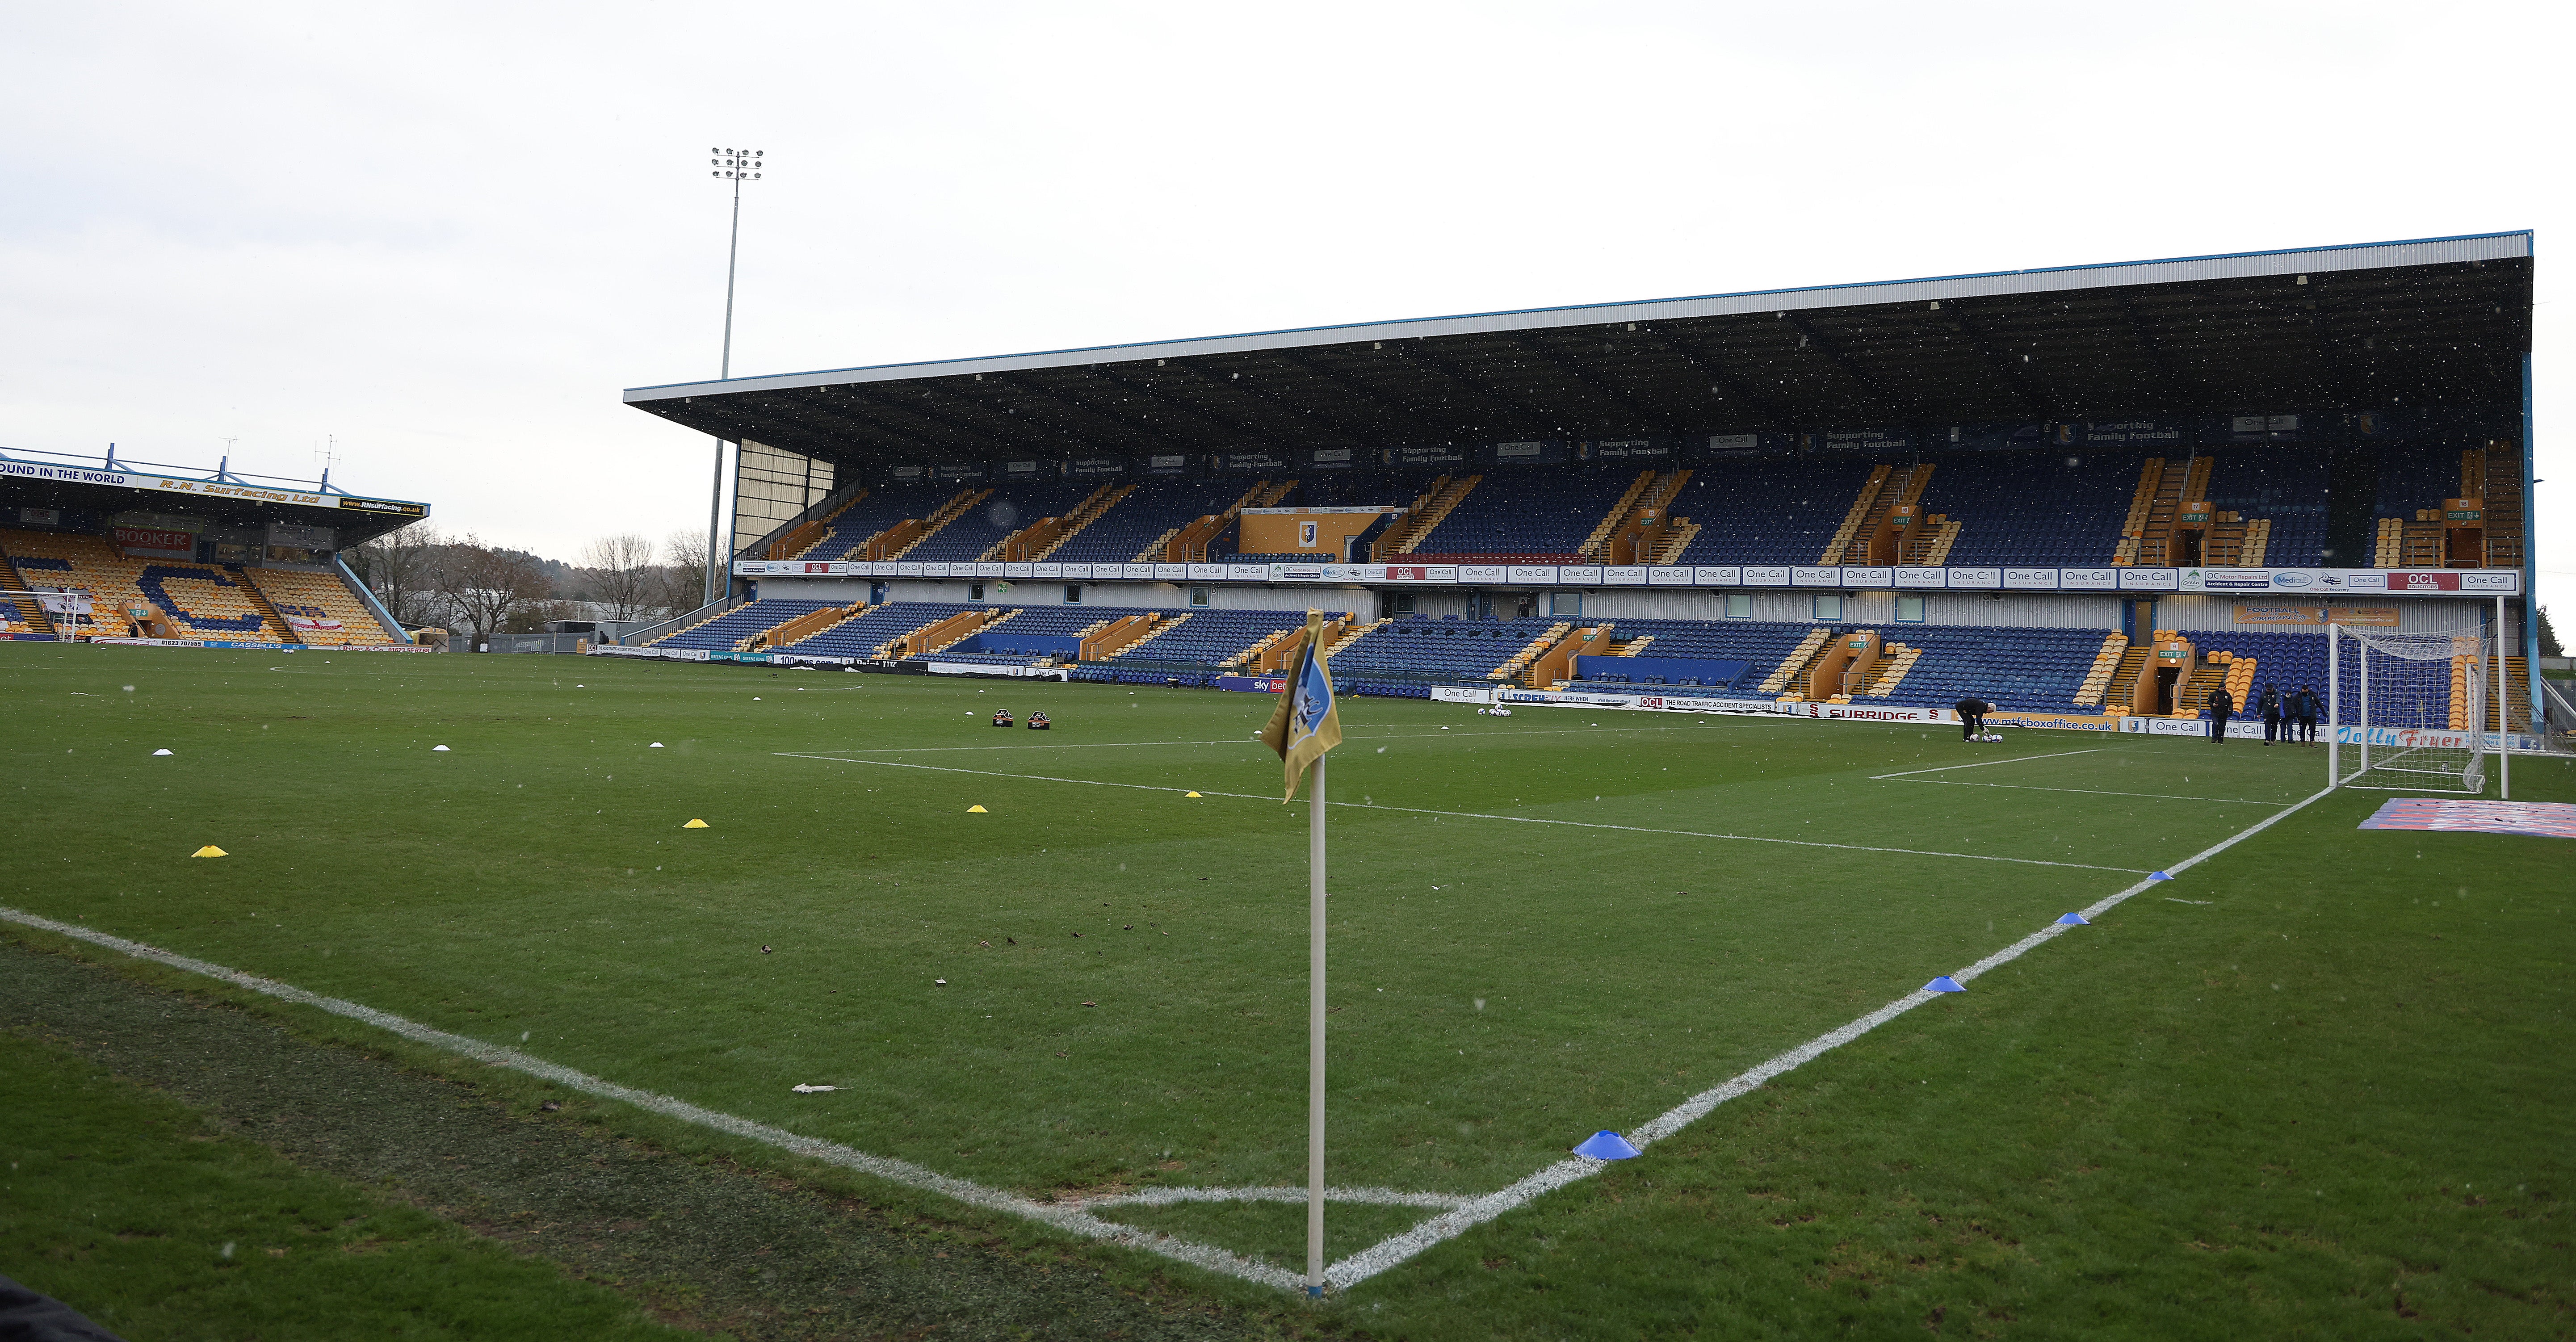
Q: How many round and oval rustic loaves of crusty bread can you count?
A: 0